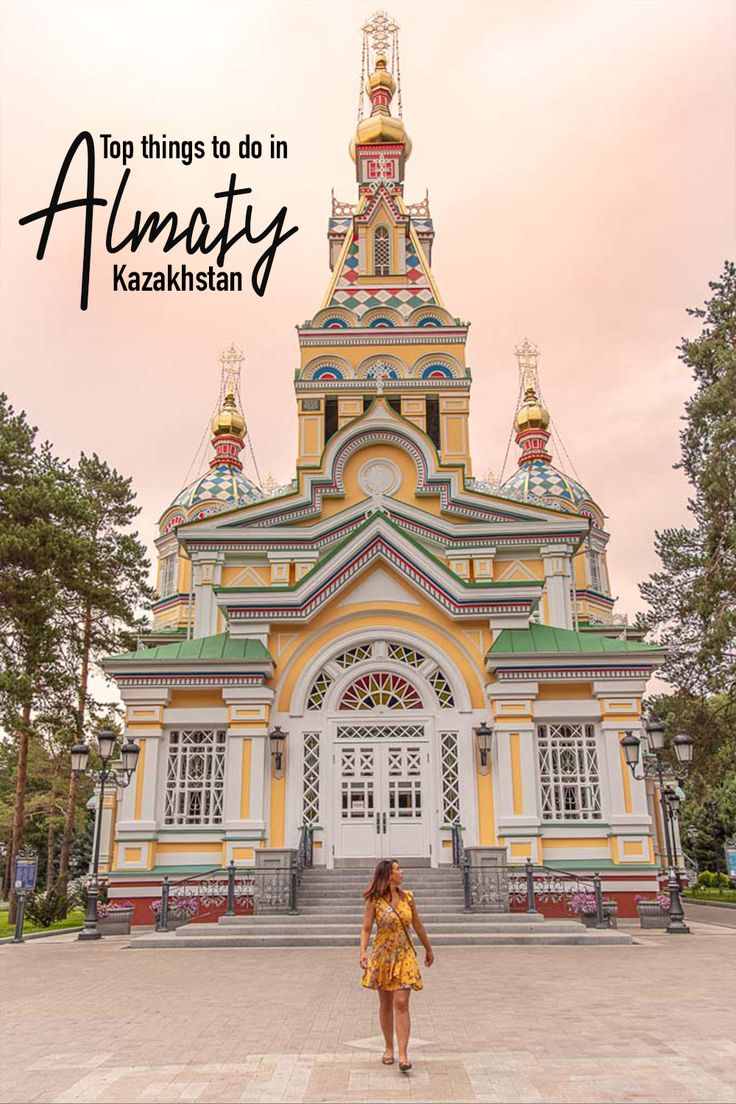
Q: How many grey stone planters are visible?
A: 4